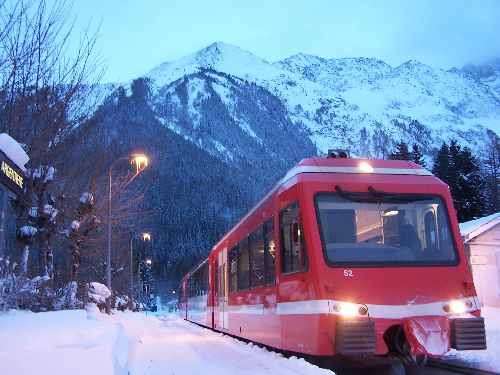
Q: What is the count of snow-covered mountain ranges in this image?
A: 1